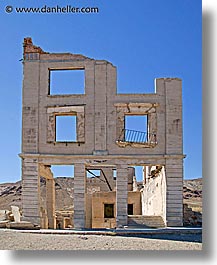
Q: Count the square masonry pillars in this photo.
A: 4